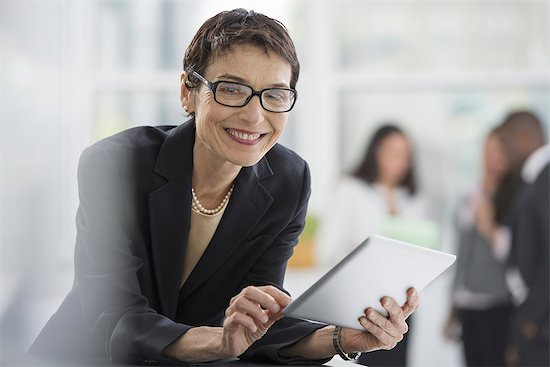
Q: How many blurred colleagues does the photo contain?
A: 3